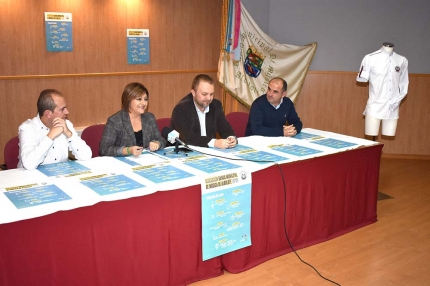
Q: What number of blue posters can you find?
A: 15